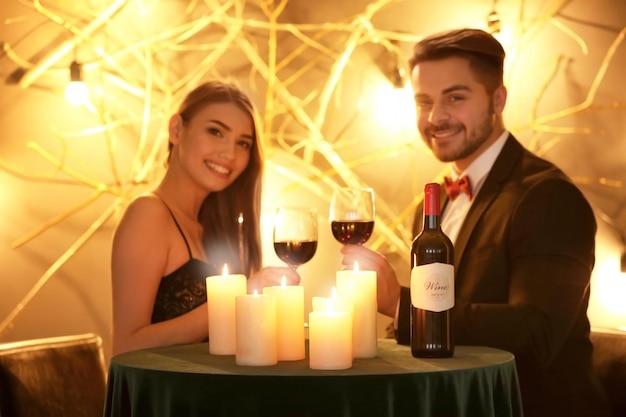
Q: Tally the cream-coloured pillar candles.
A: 6